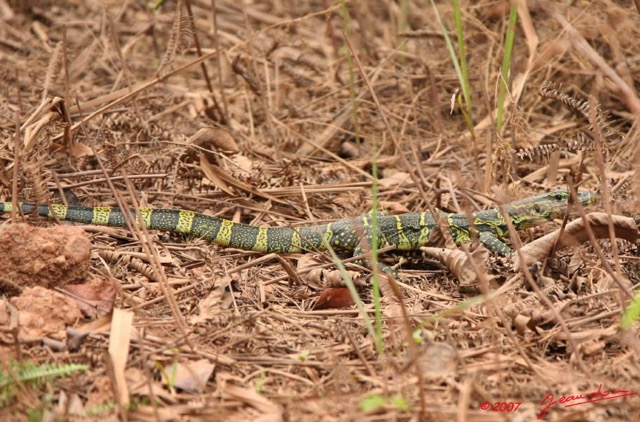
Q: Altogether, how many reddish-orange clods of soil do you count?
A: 2